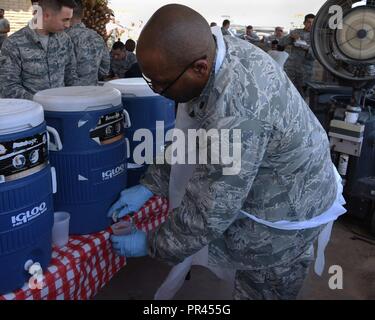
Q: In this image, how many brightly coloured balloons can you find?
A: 0